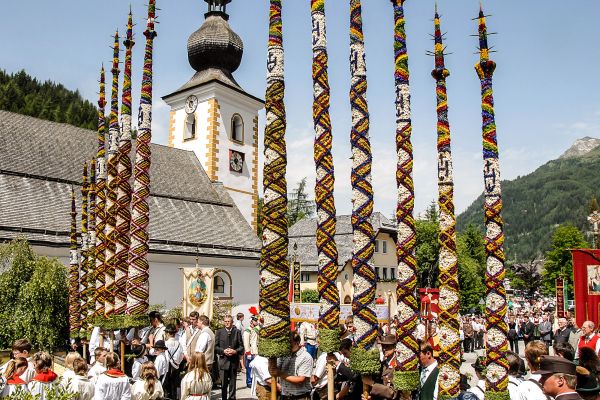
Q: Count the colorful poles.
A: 13